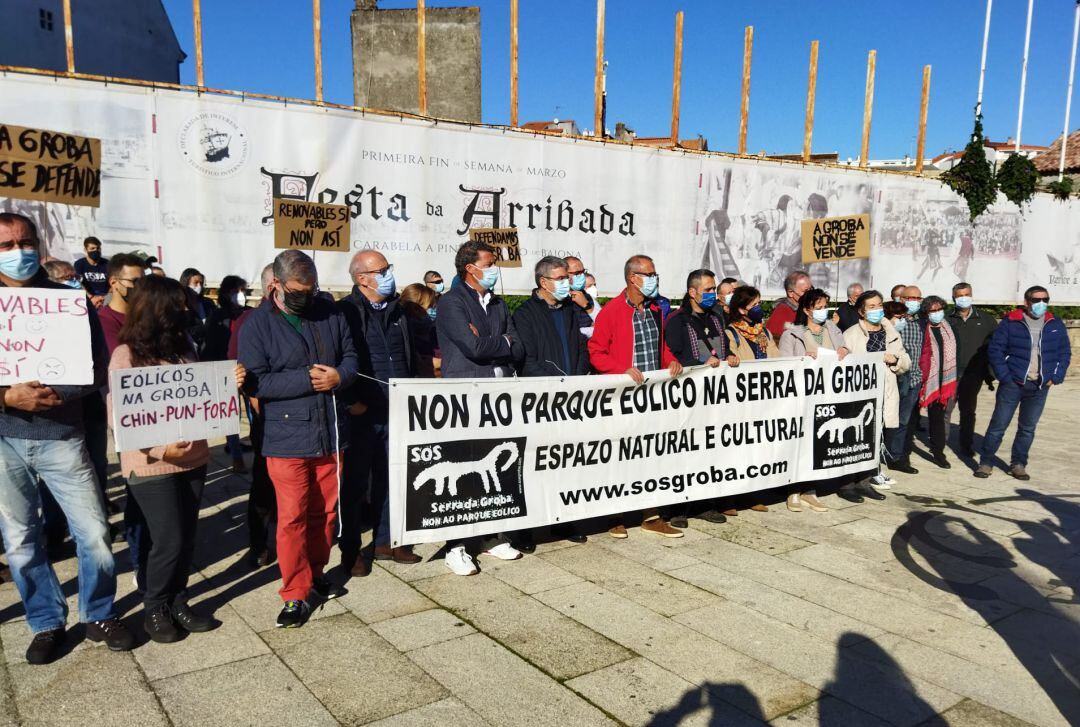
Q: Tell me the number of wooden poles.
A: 11